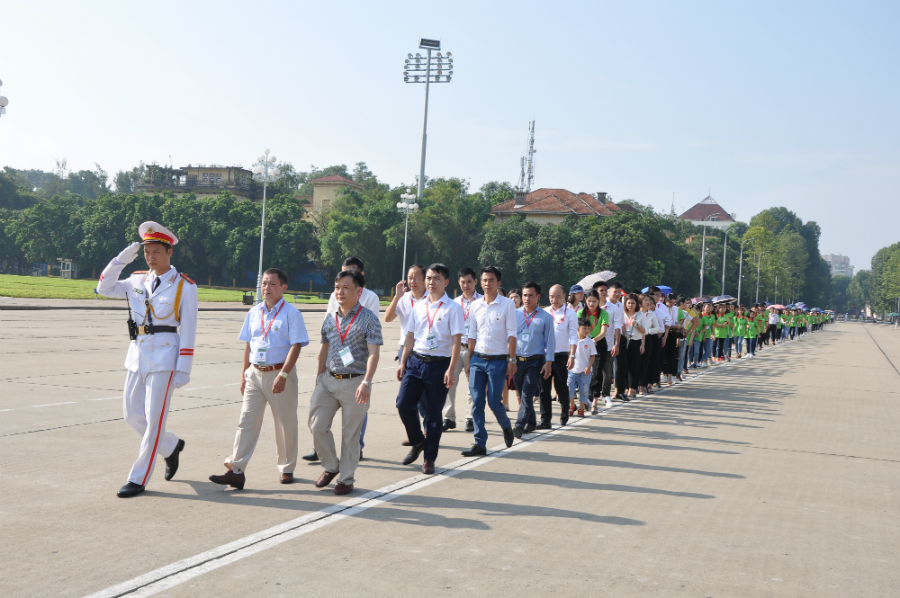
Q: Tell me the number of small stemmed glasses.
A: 0